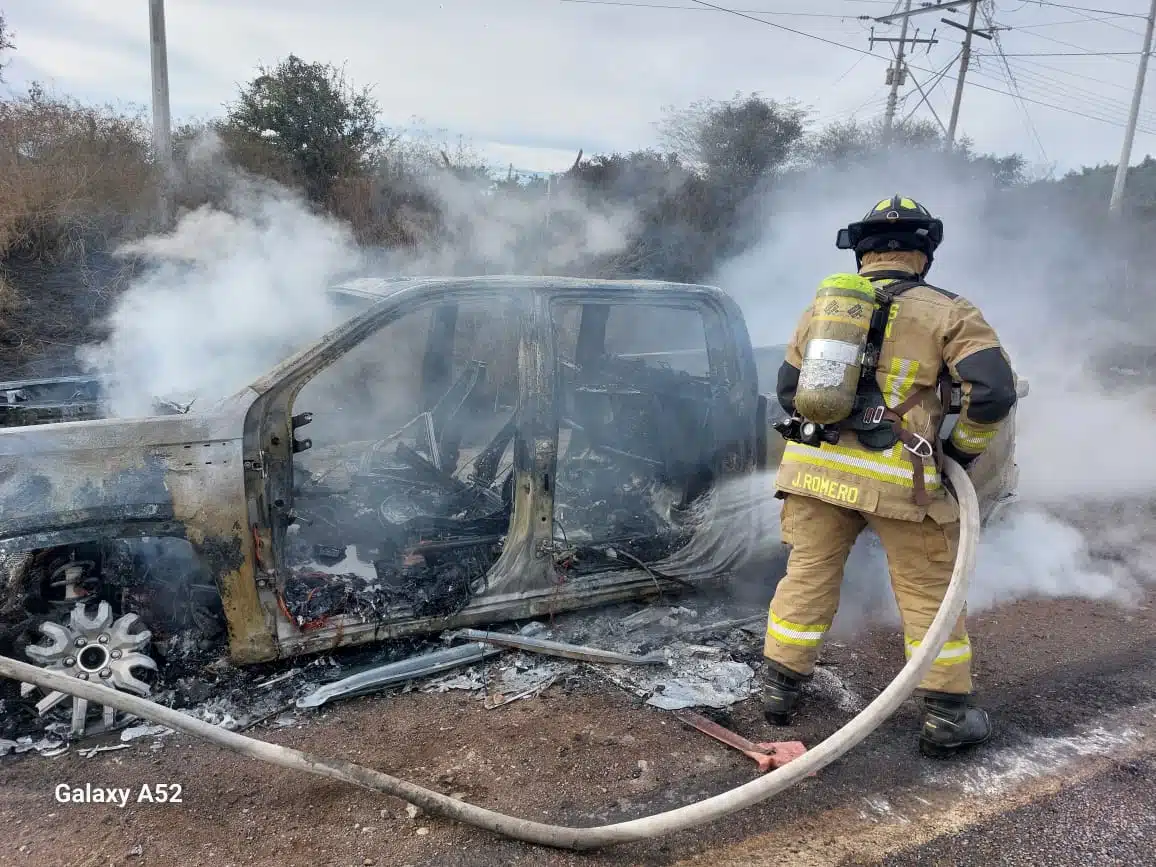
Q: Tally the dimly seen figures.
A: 0